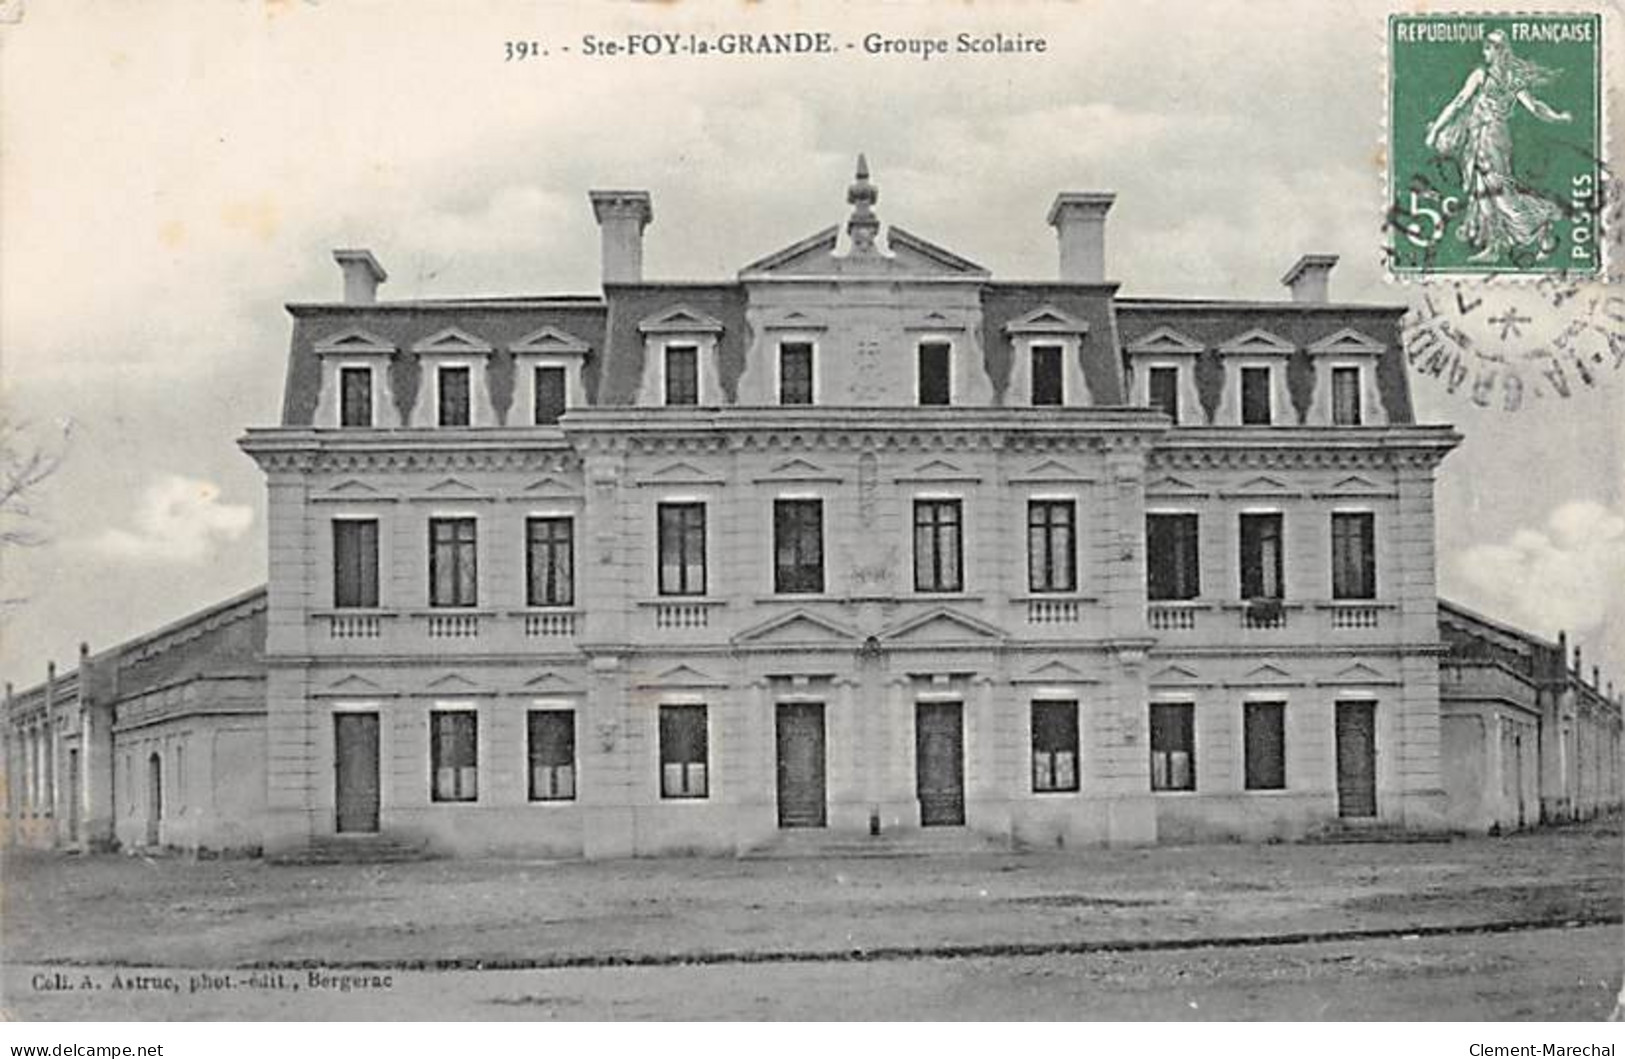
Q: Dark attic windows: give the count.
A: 10